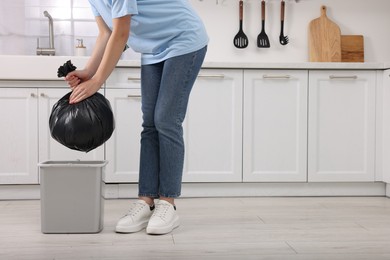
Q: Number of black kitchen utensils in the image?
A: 3